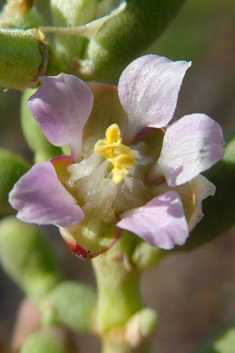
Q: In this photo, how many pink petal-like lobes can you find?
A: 5